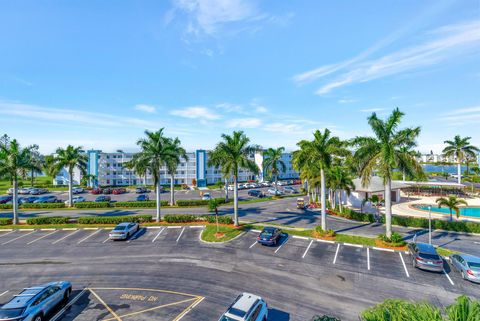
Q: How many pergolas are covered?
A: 1